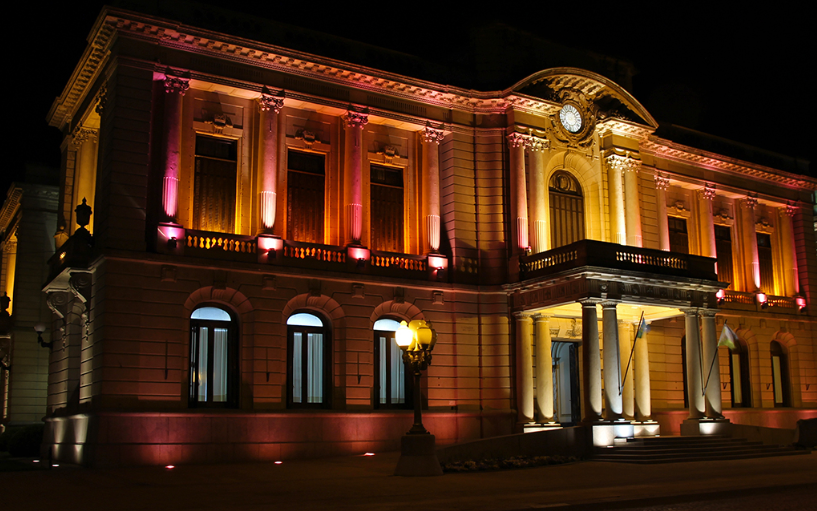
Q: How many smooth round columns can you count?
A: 8